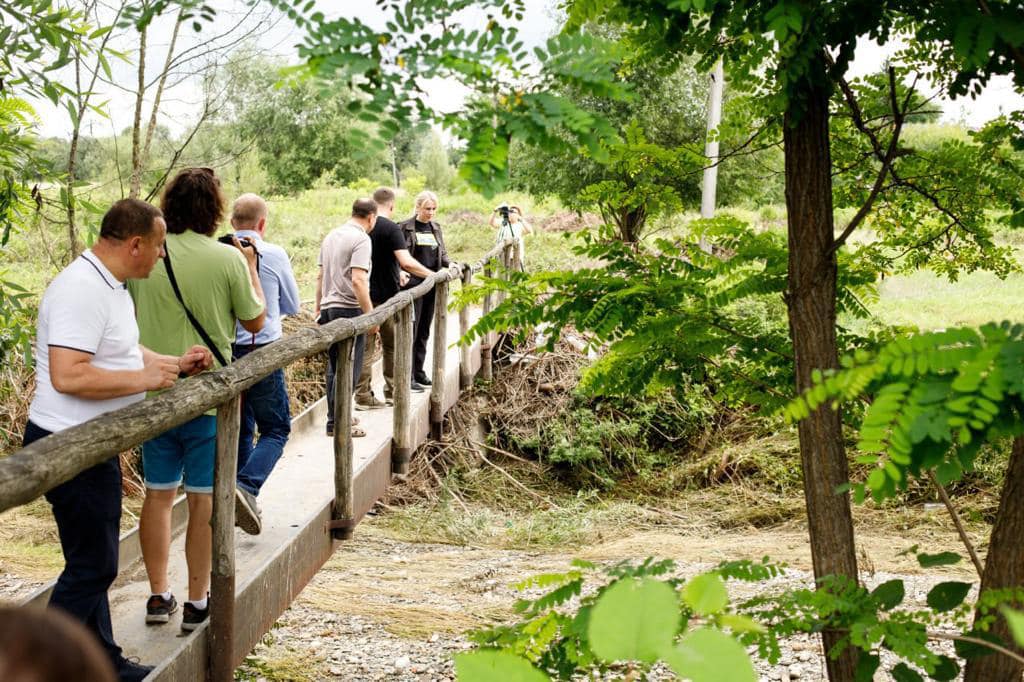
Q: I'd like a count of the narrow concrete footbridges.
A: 1